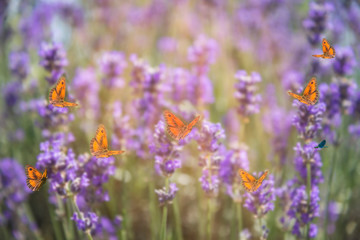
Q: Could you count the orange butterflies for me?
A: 7